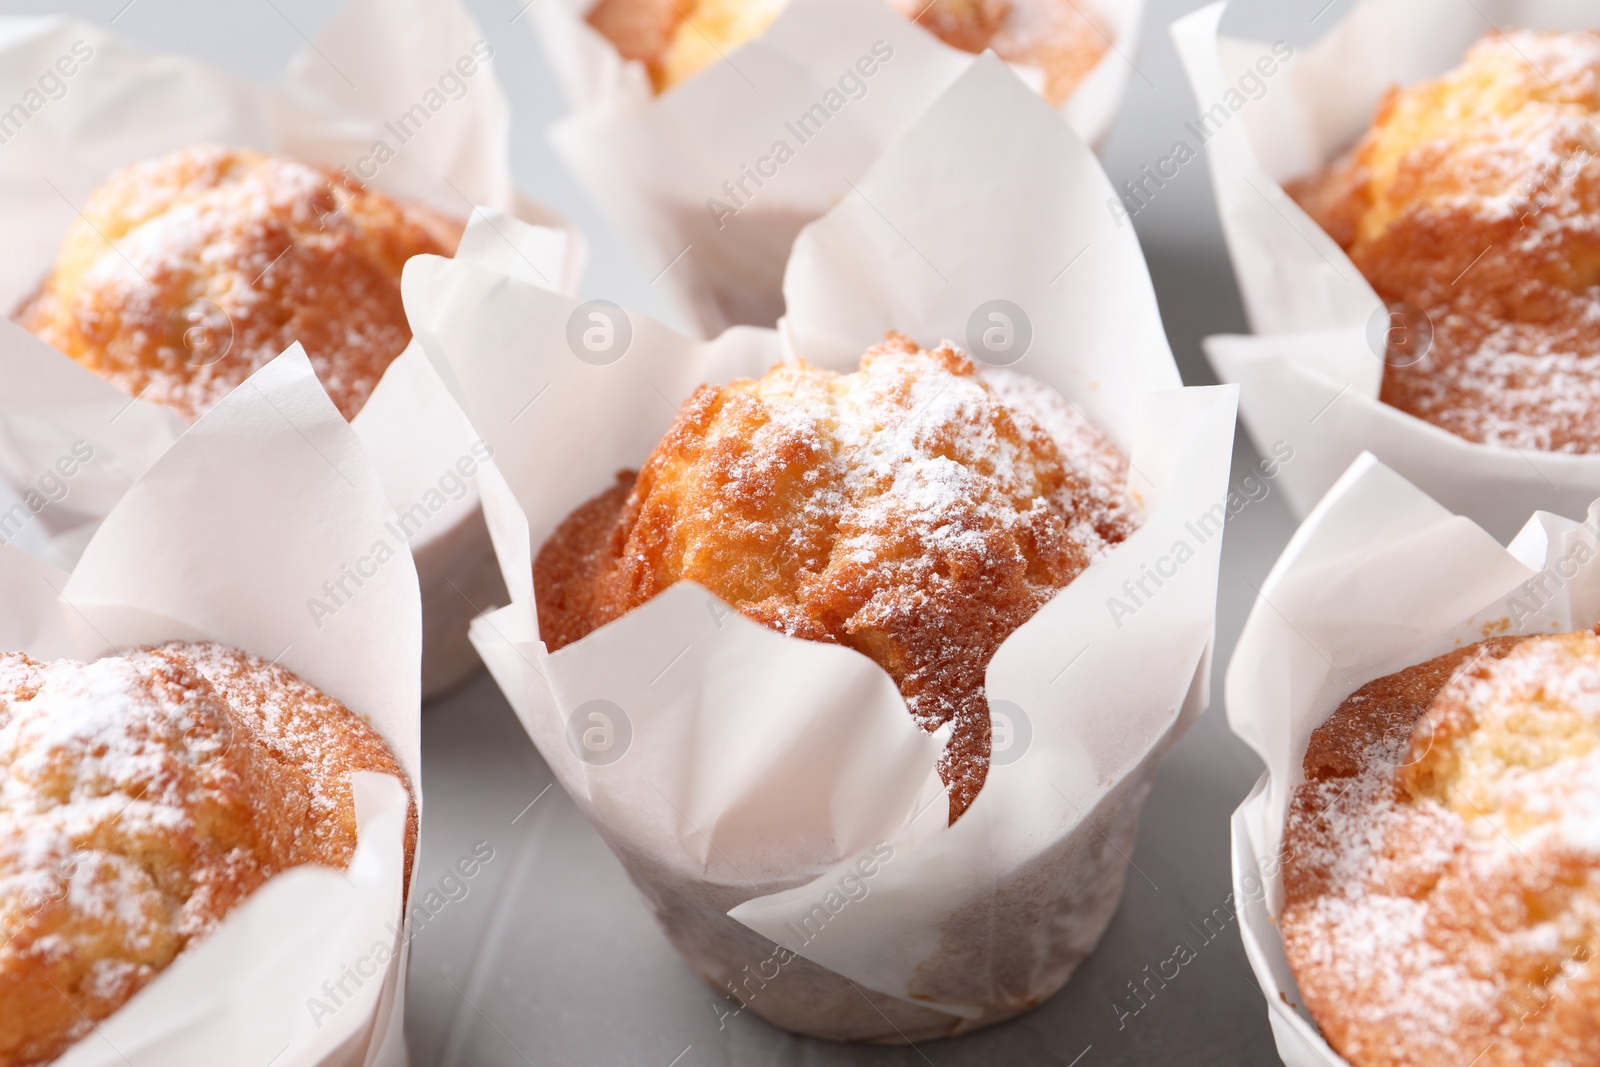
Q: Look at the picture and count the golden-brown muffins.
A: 6